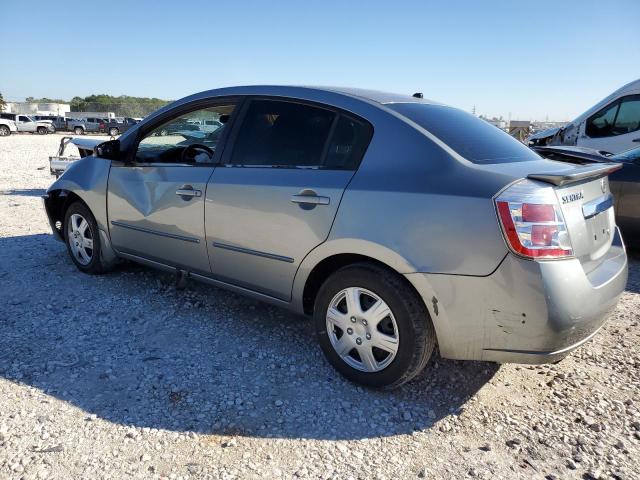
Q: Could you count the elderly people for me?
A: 0